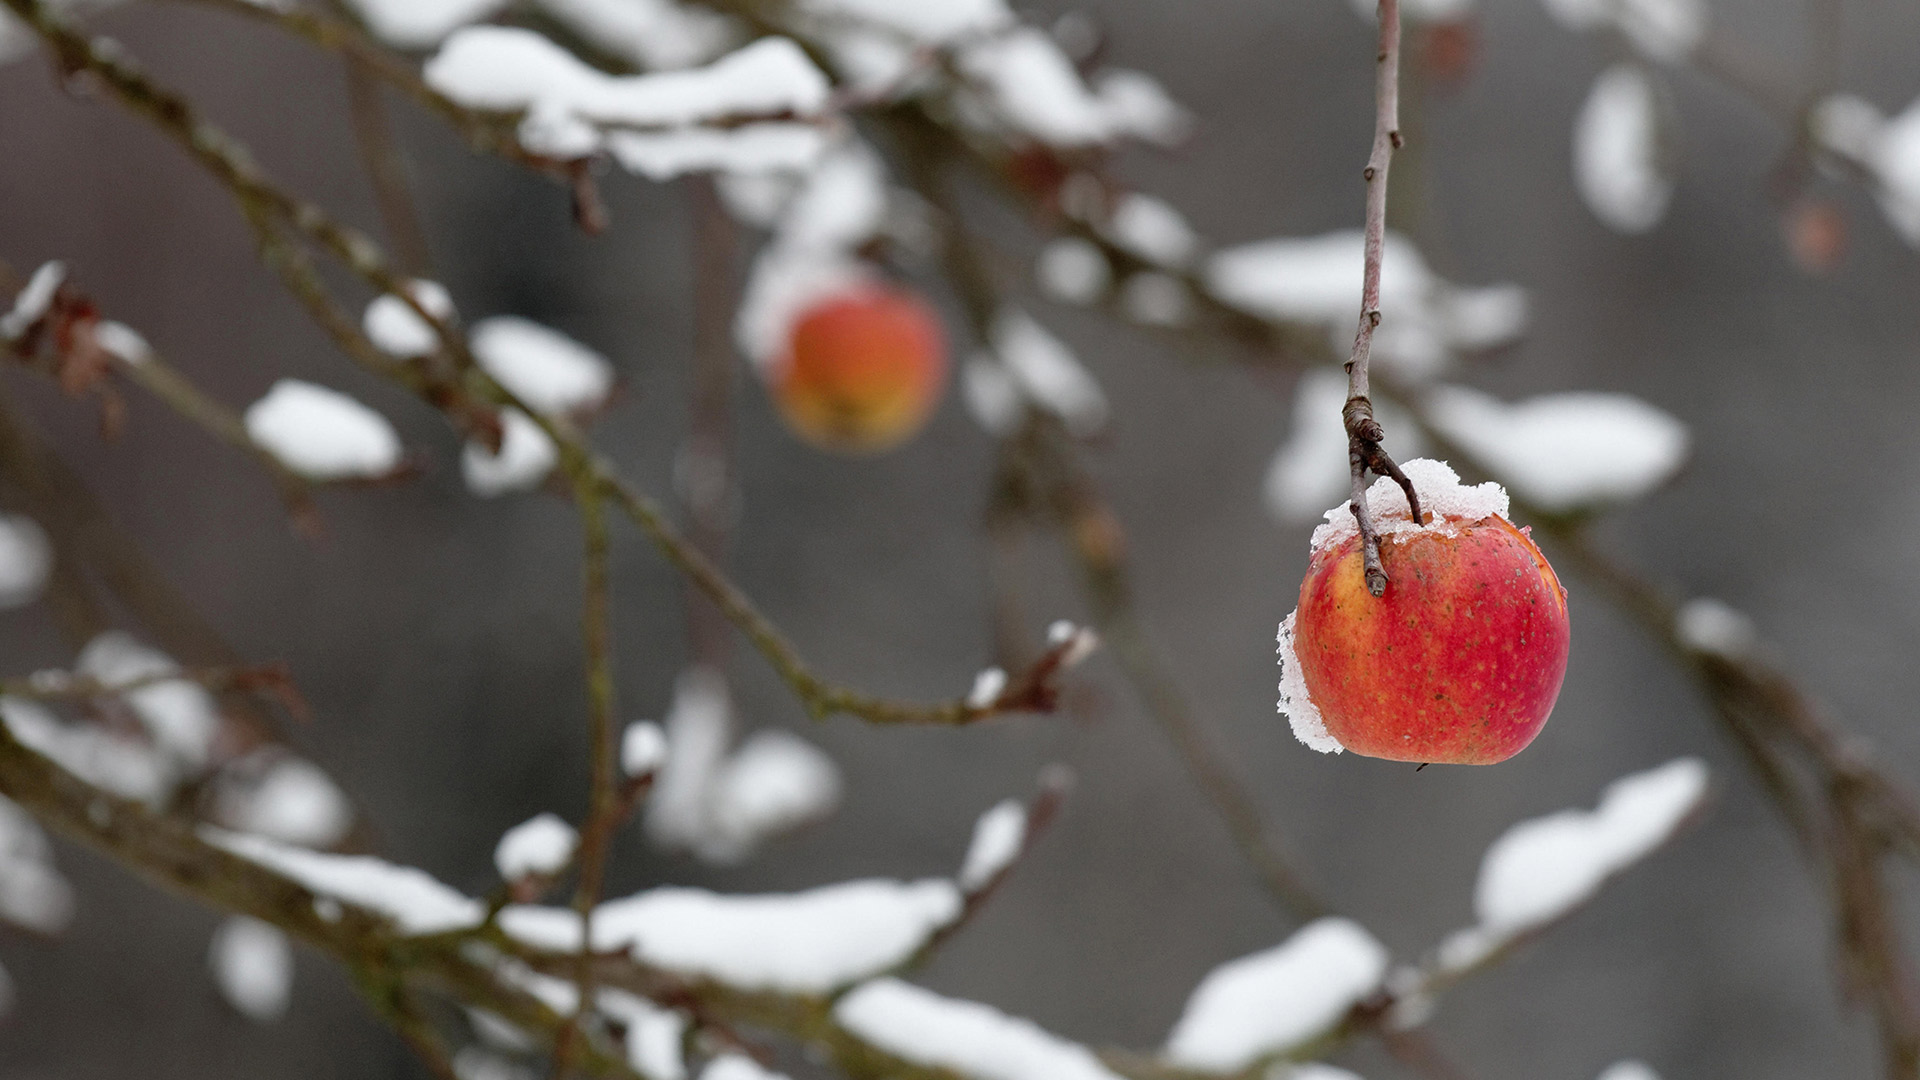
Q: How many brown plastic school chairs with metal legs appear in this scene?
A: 0